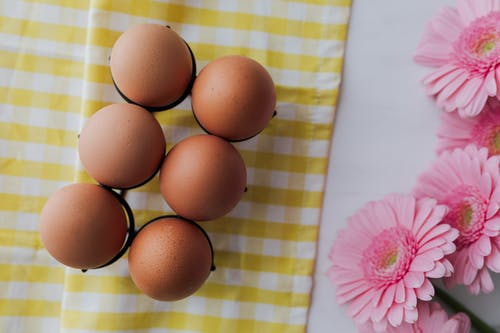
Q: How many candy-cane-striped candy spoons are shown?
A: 0